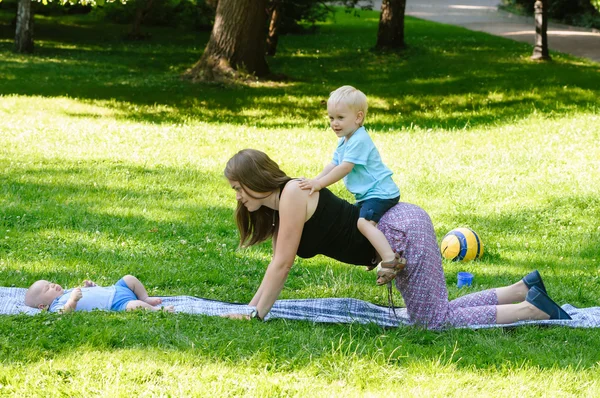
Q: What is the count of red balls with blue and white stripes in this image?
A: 0